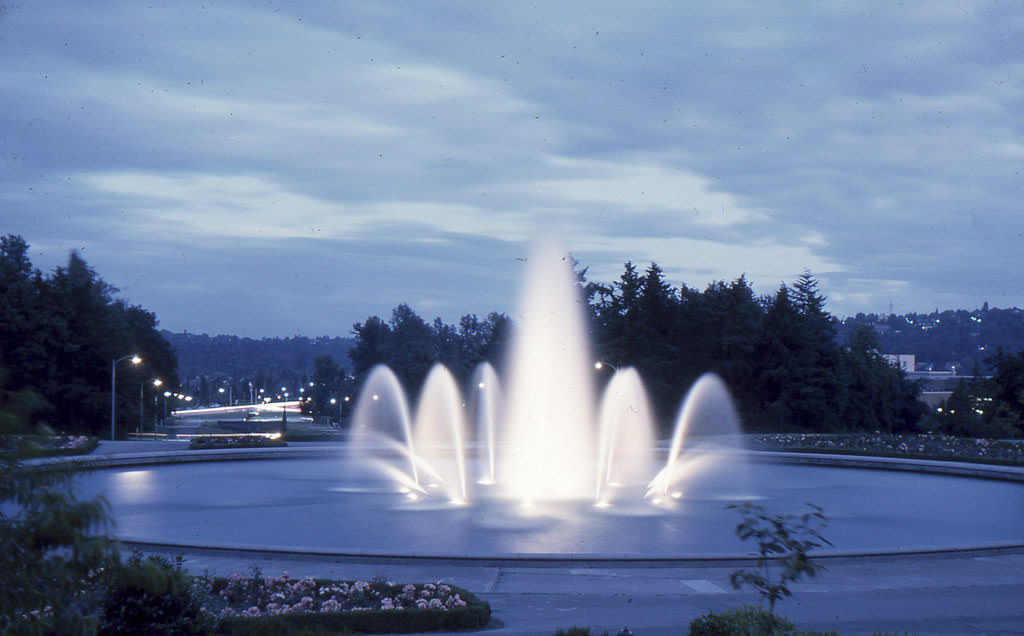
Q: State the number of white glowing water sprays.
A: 6